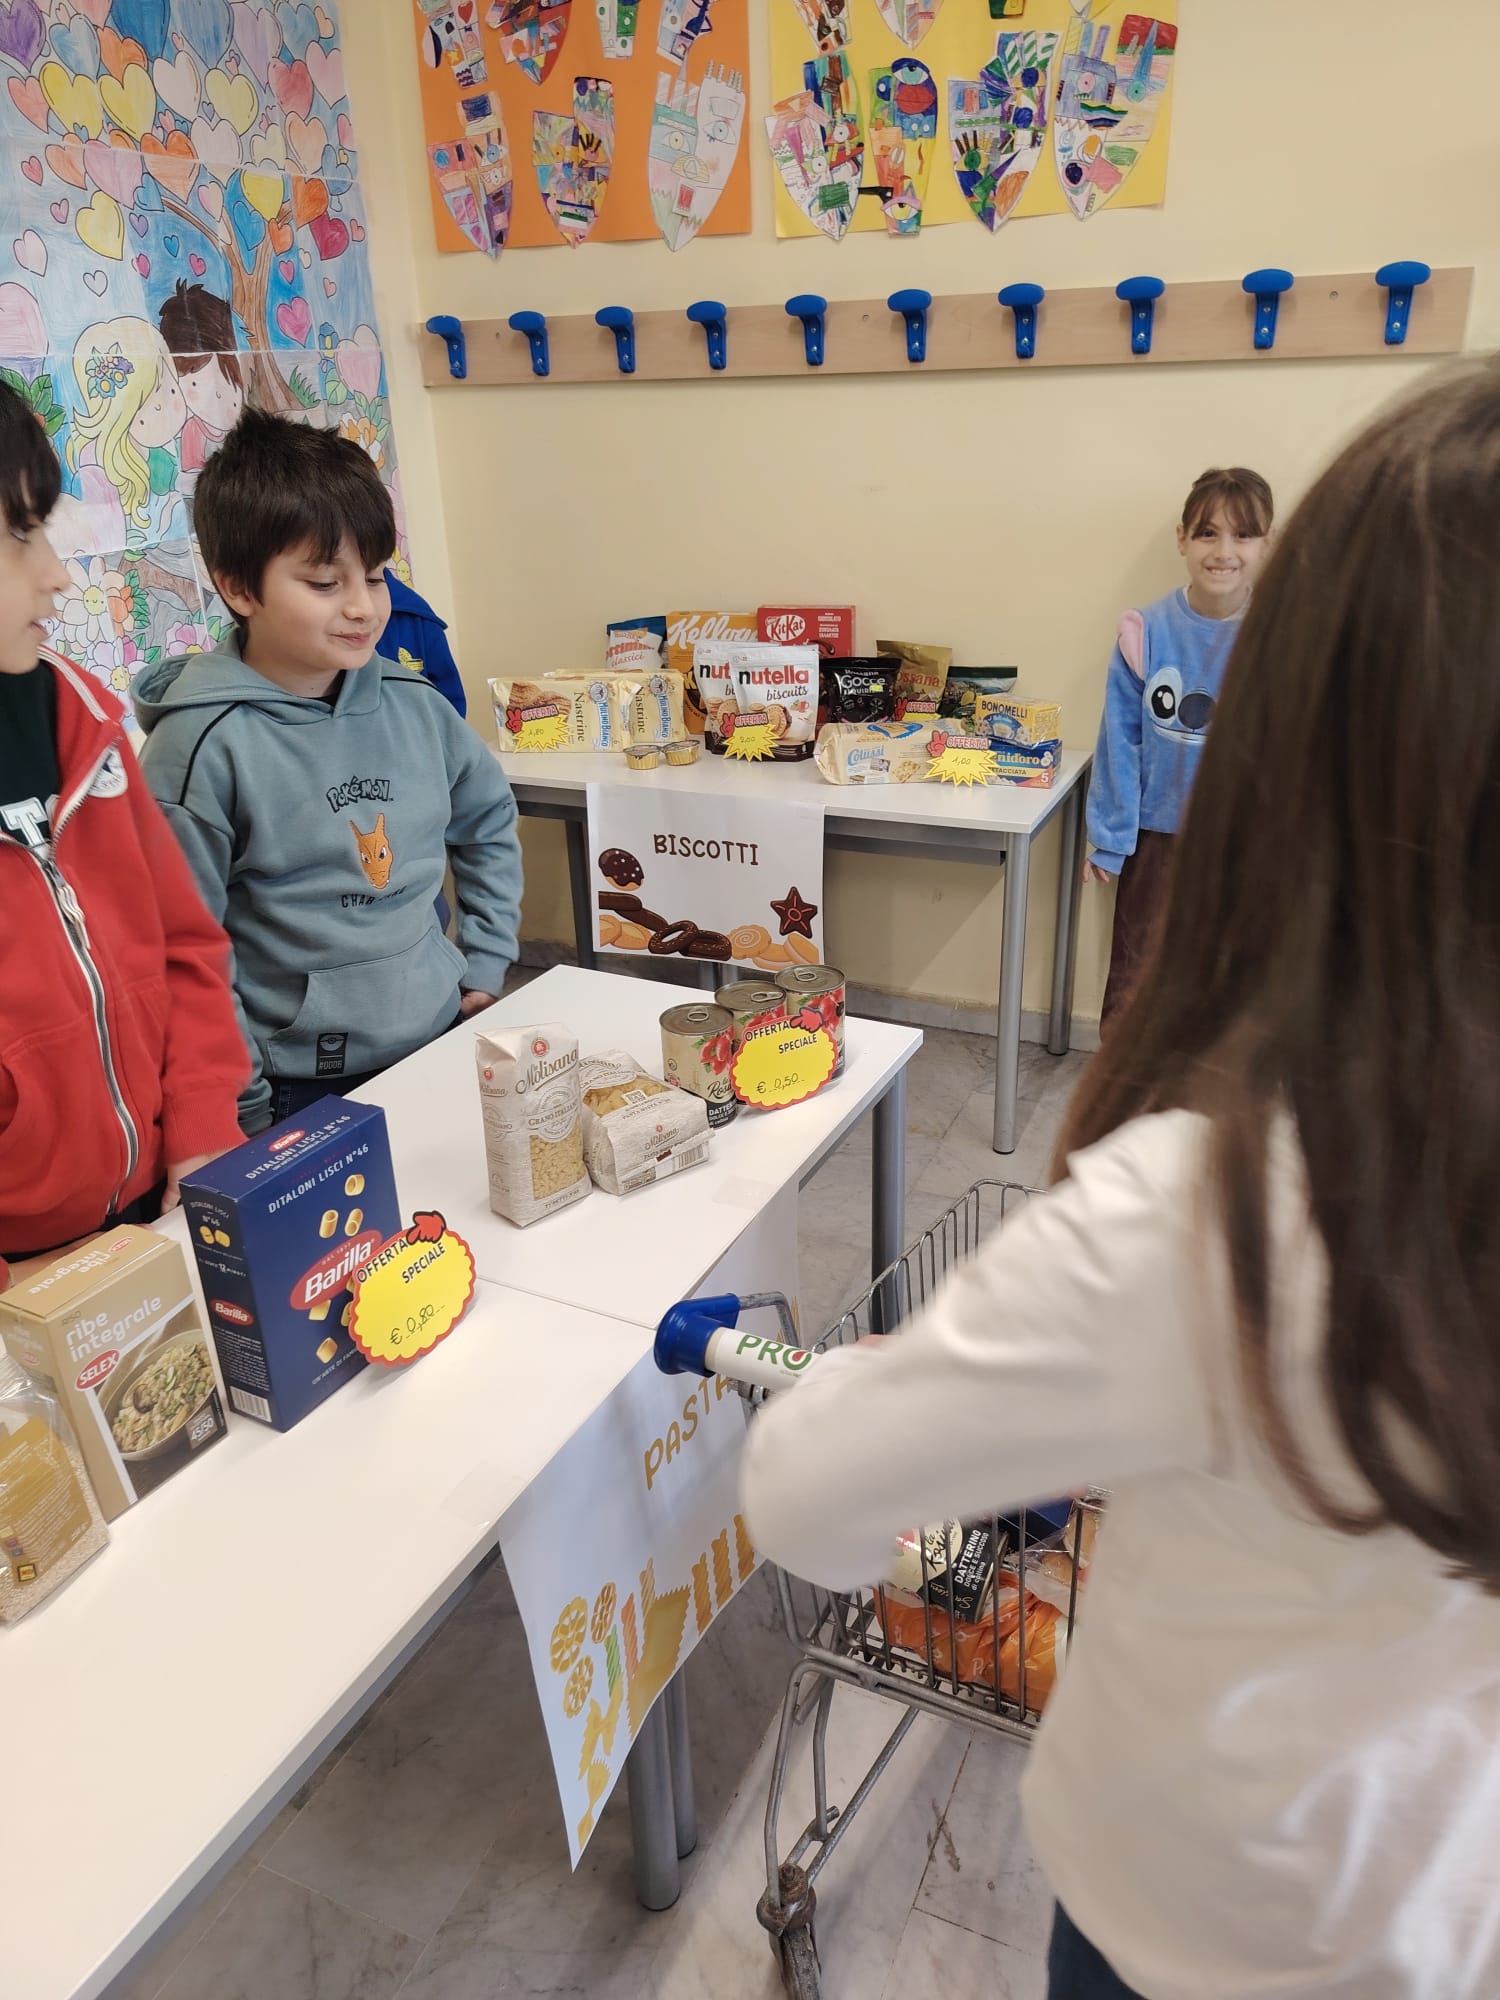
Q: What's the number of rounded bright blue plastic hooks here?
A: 10